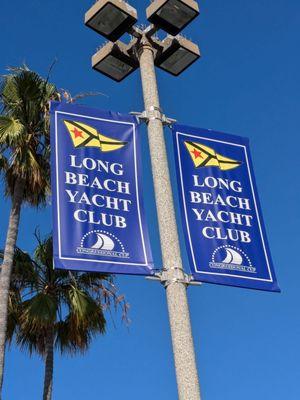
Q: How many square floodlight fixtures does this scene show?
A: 4